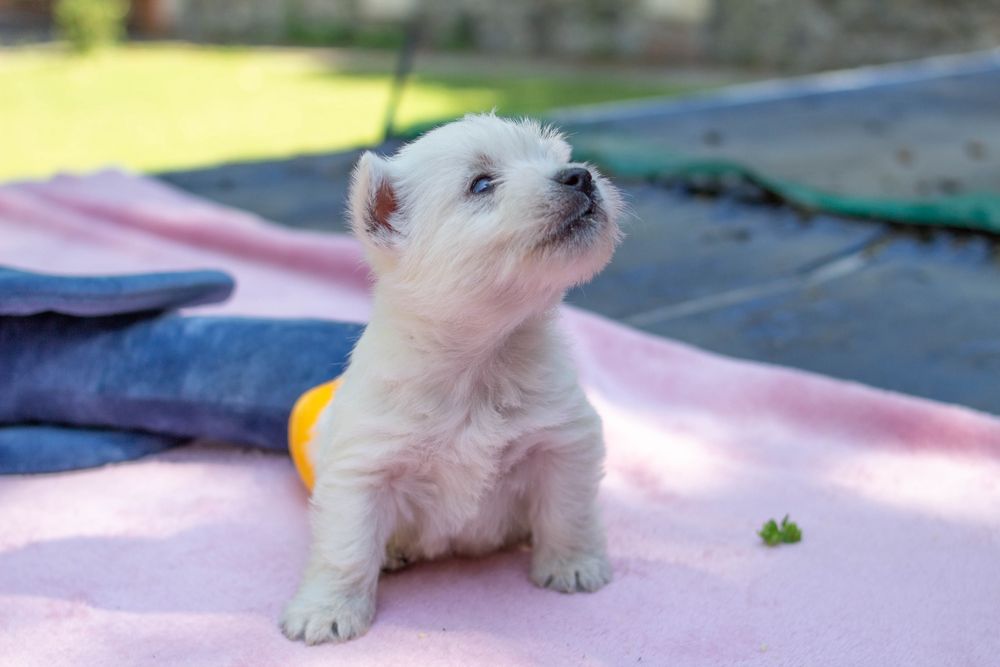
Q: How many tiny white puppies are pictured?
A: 1